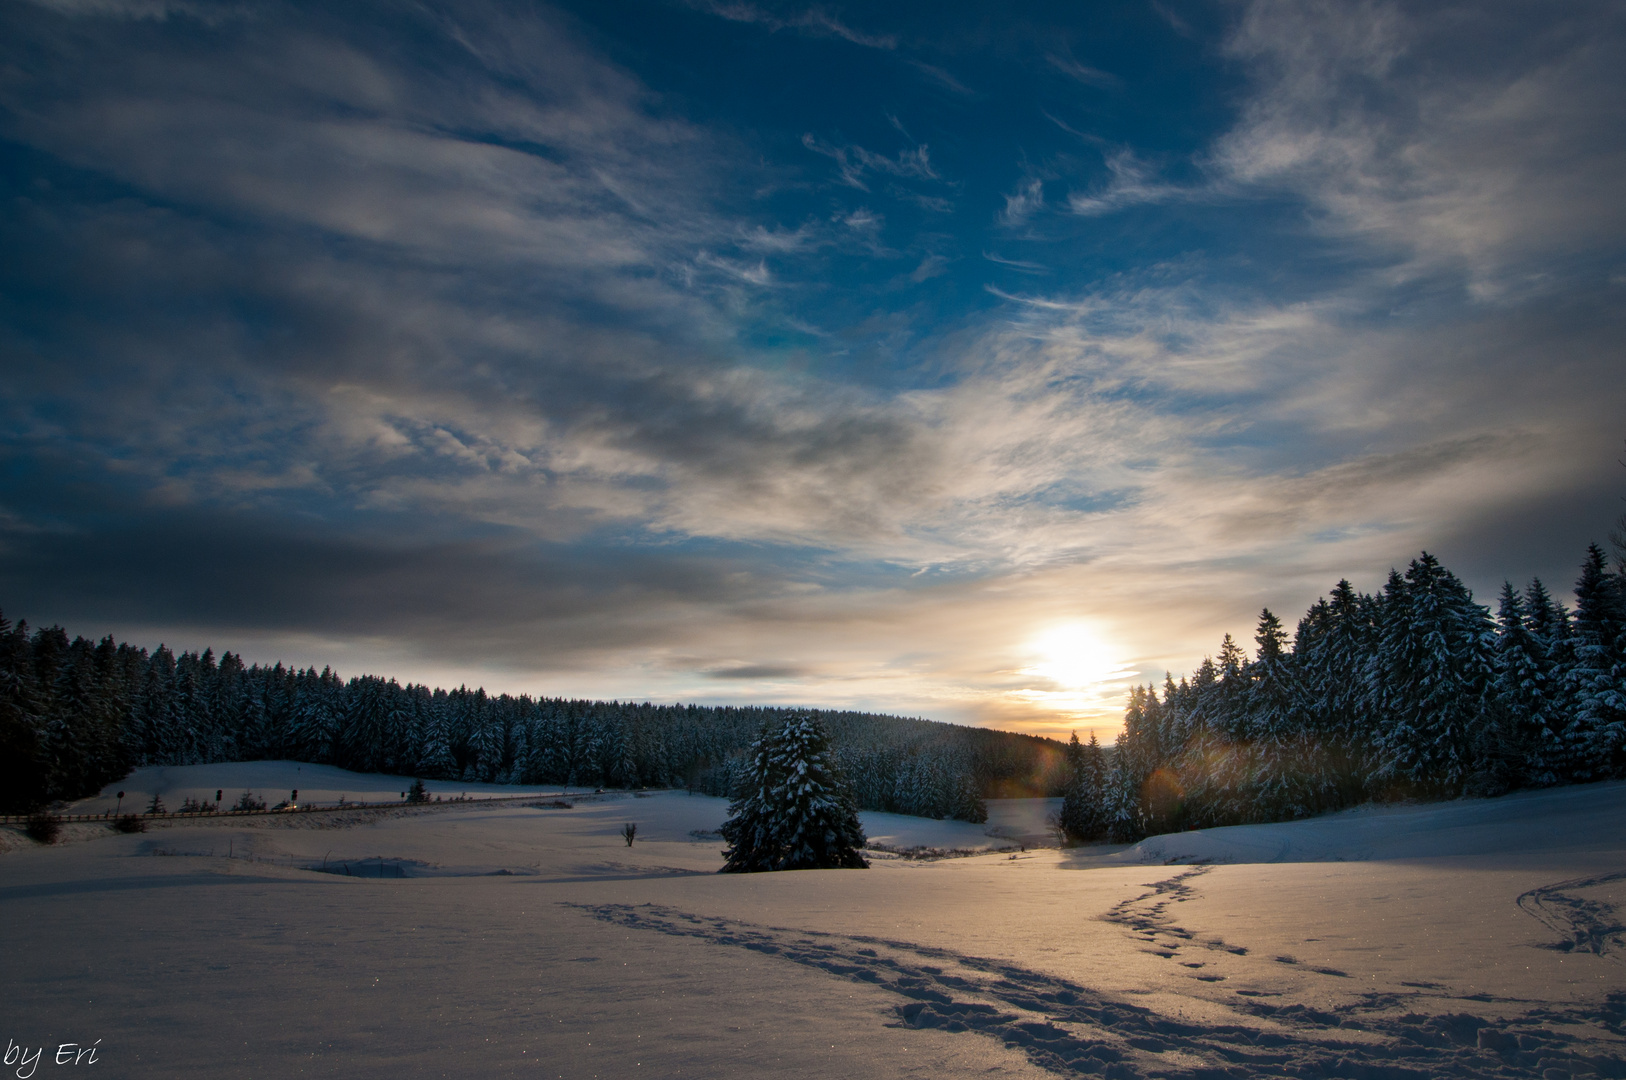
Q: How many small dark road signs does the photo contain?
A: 4